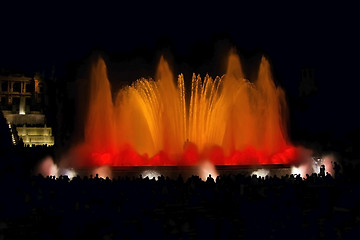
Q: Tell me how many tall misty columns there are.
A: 4